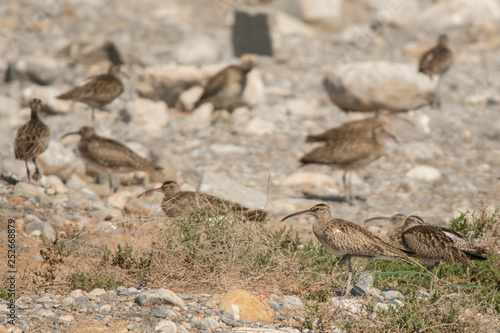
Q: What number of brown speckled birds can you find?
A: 11